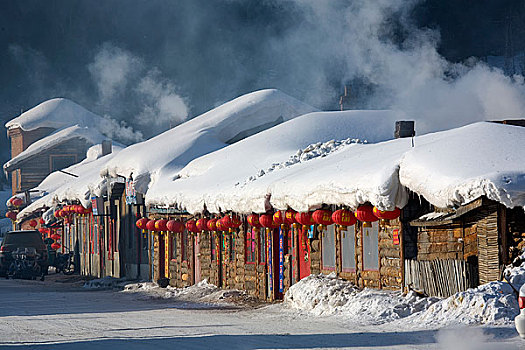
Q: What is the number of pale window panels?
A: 3